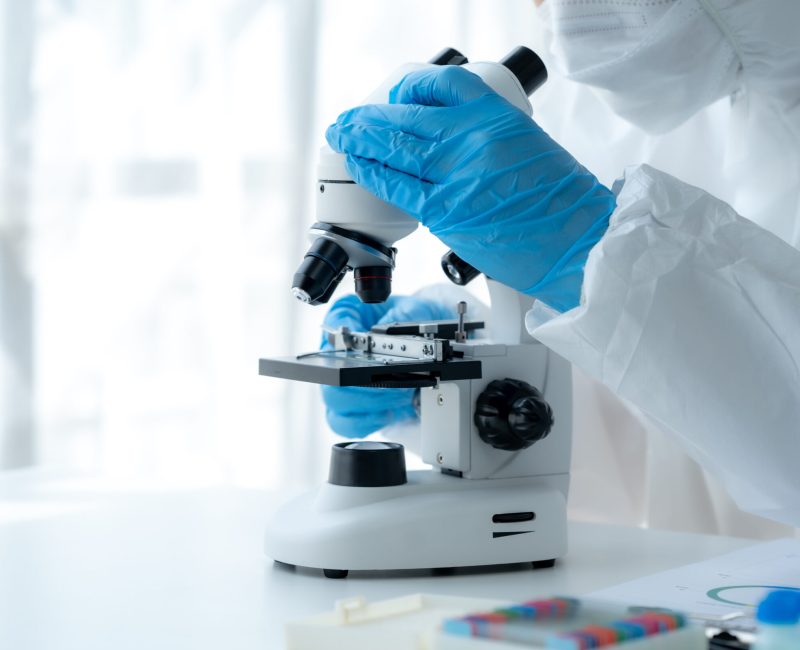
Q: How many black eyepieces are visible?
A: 2